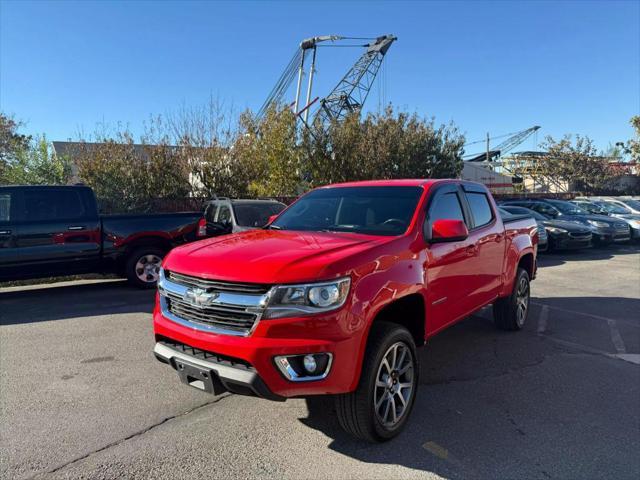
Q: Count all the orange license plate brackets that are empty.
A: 0